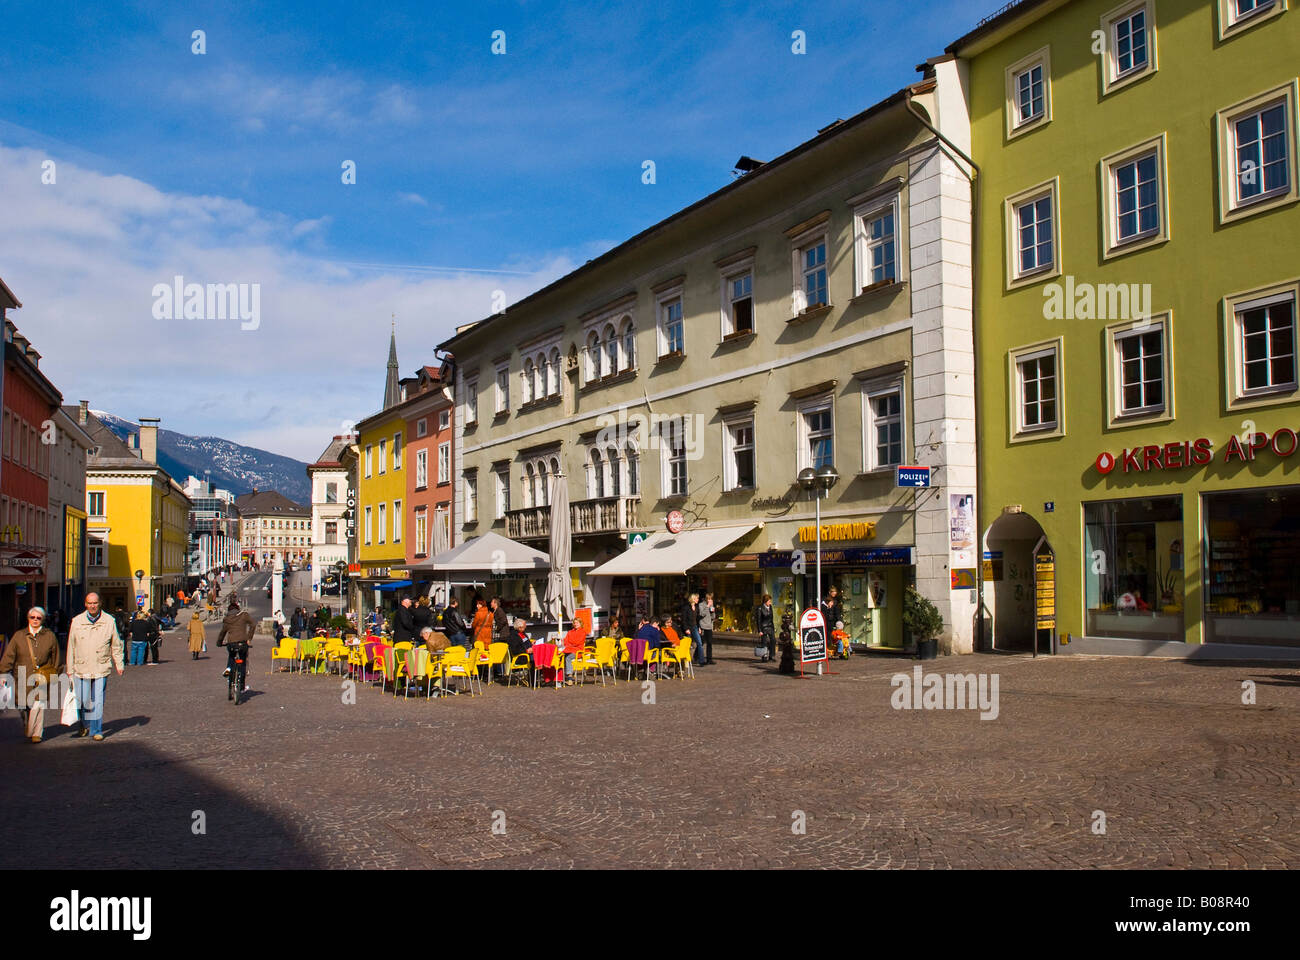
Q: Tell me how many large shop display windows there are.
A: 2